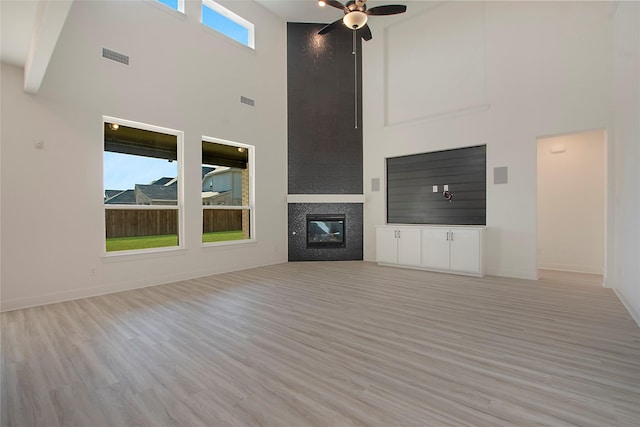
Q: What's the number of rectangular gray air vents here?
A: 2